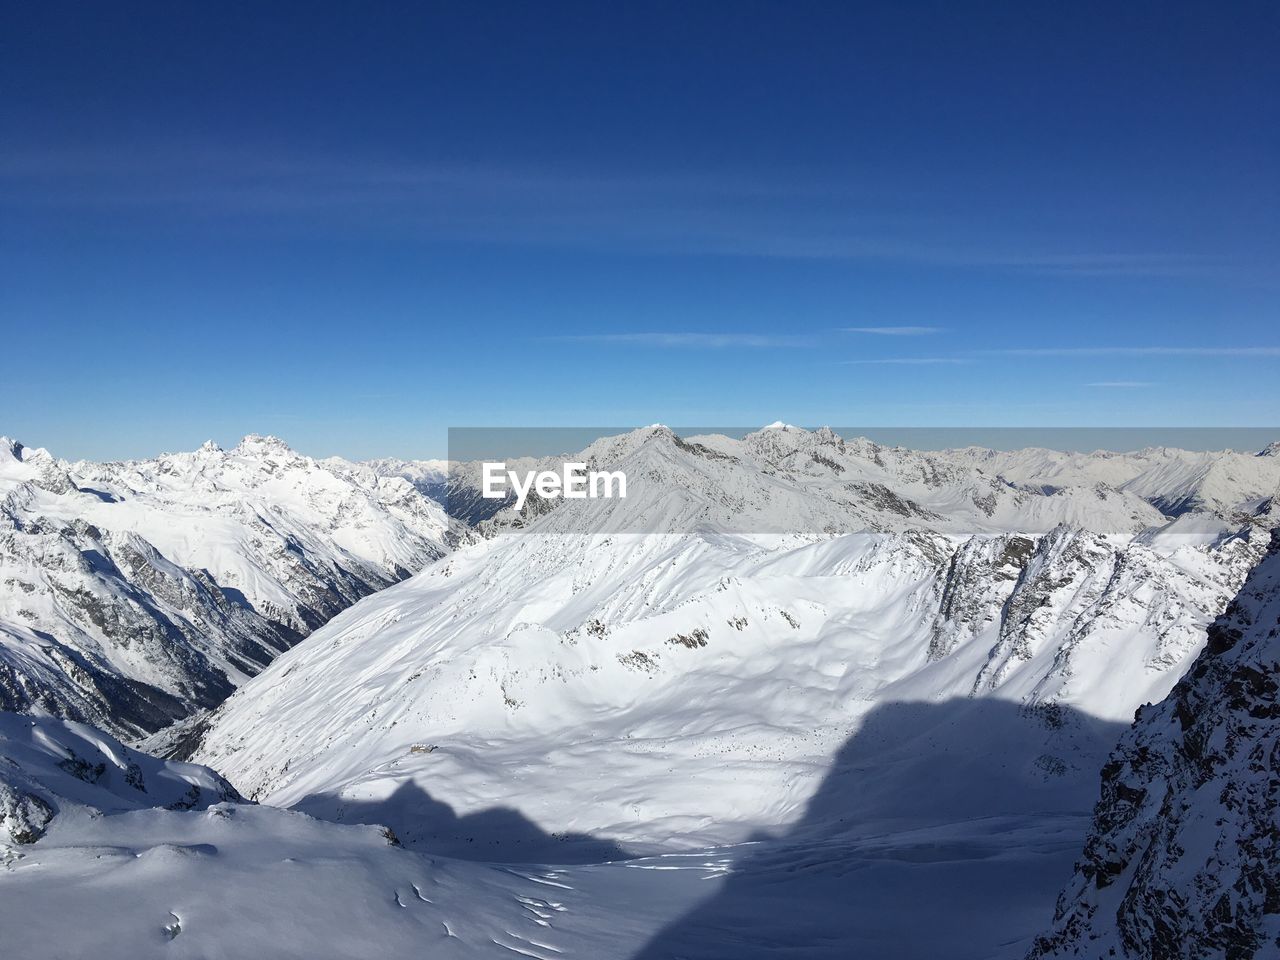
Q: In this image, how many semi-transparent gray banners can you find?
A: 1